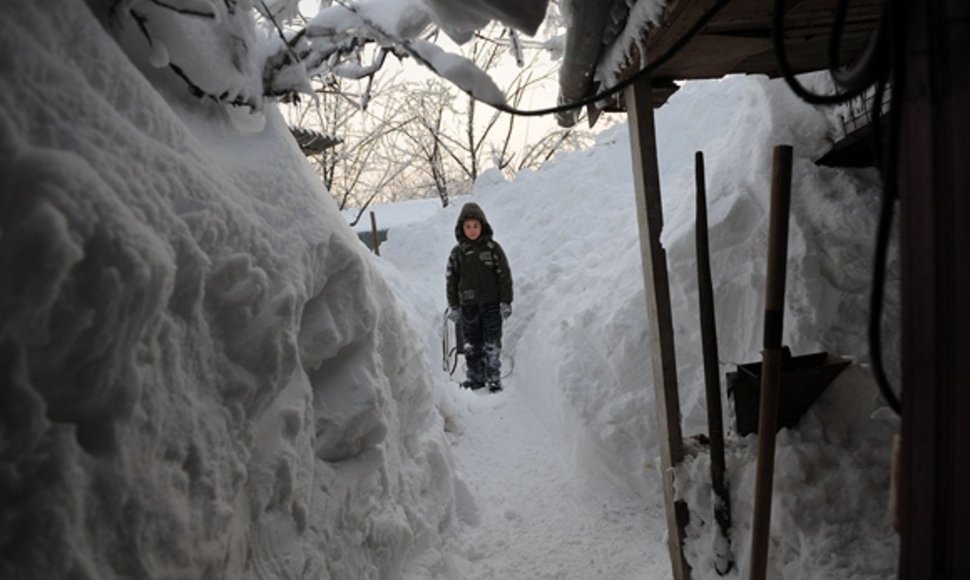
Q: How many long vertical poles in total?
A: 3